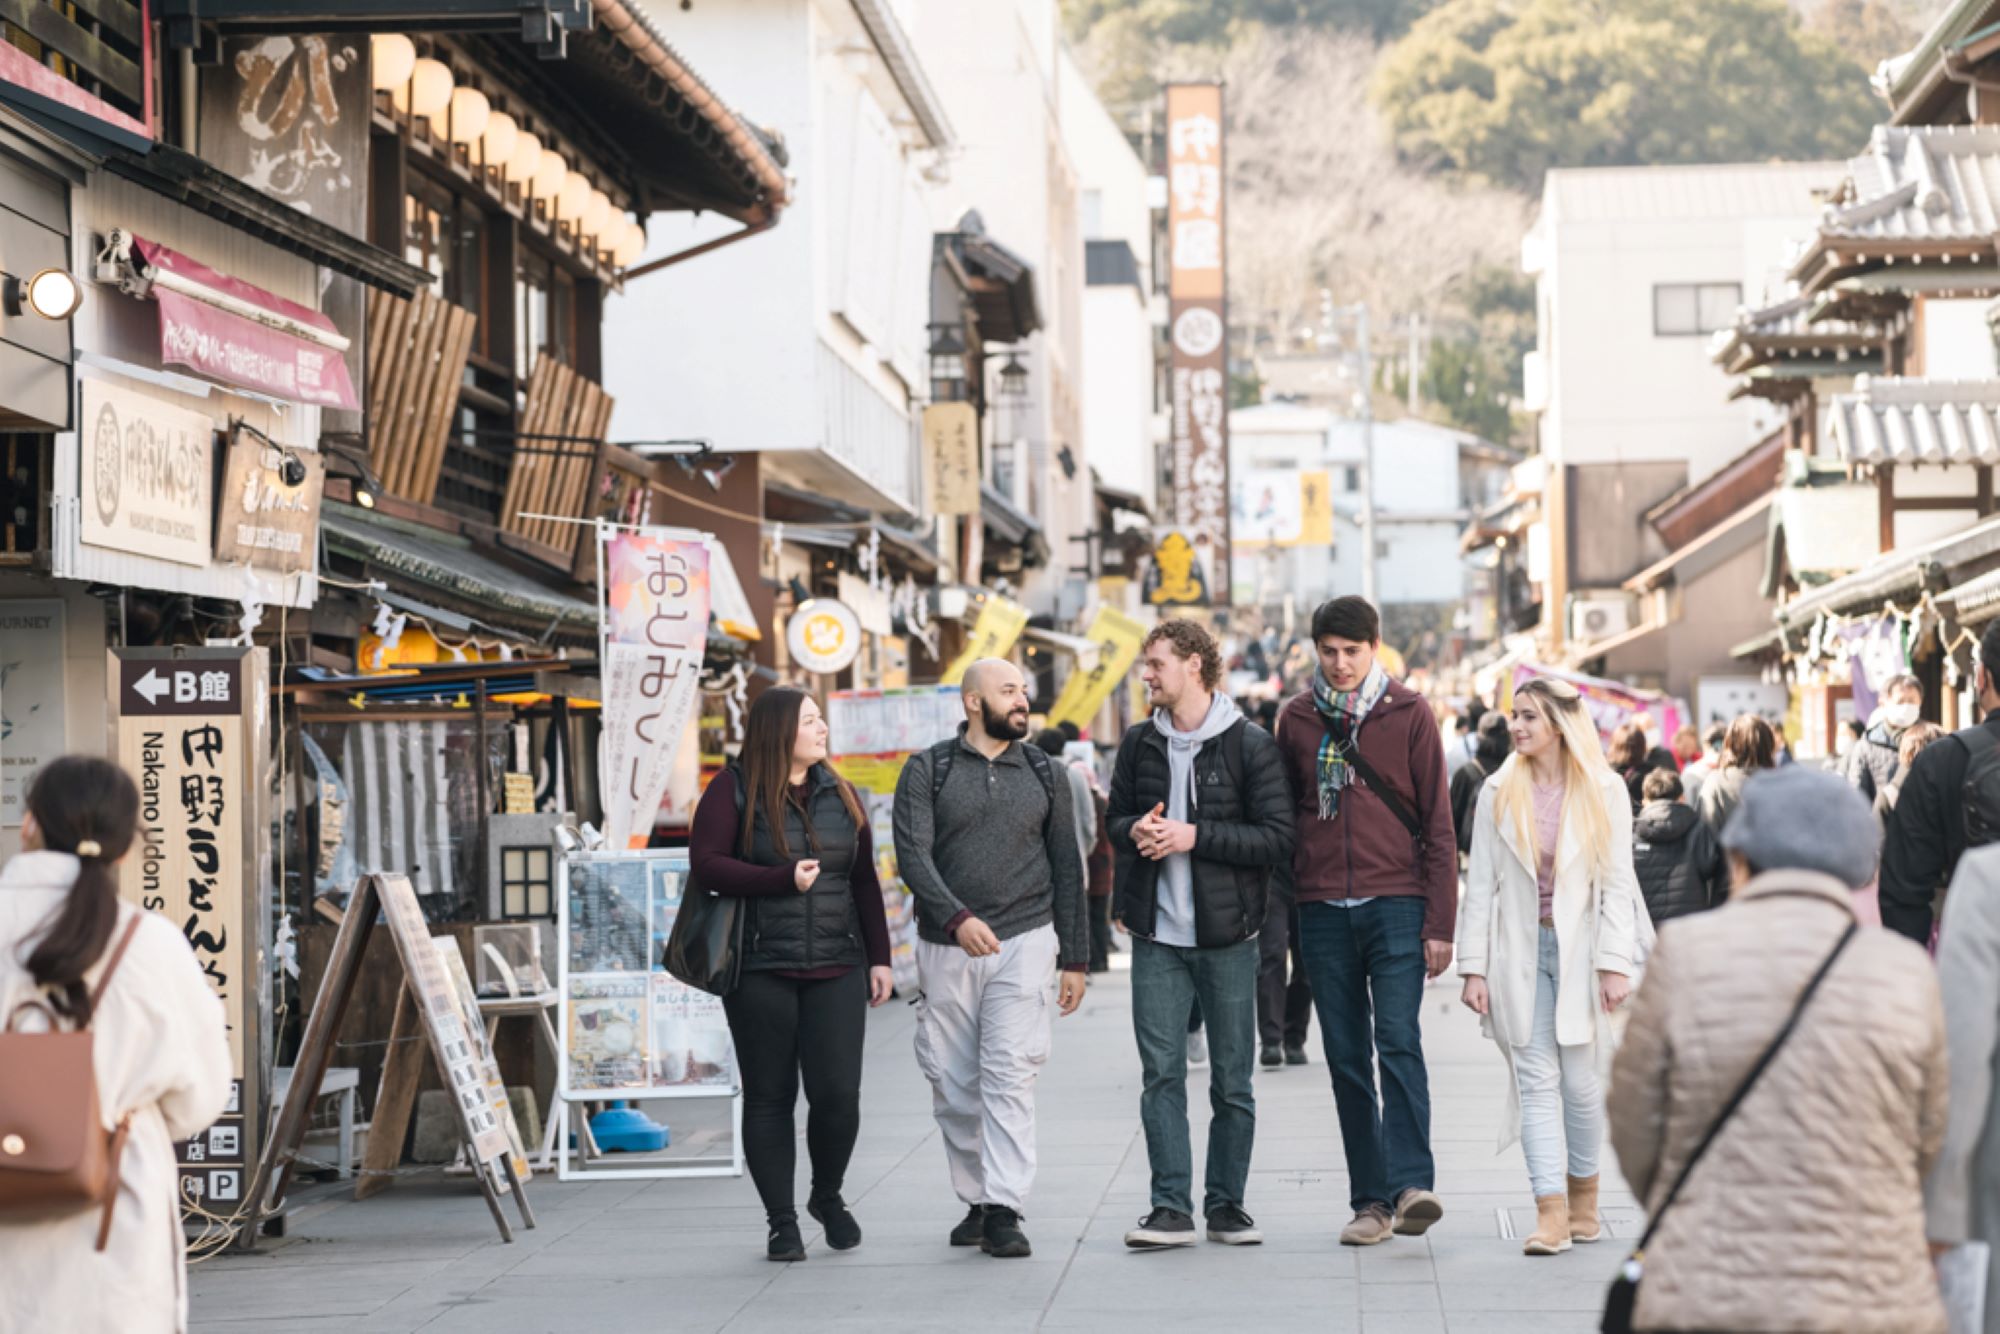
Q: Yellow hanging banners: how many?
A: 2